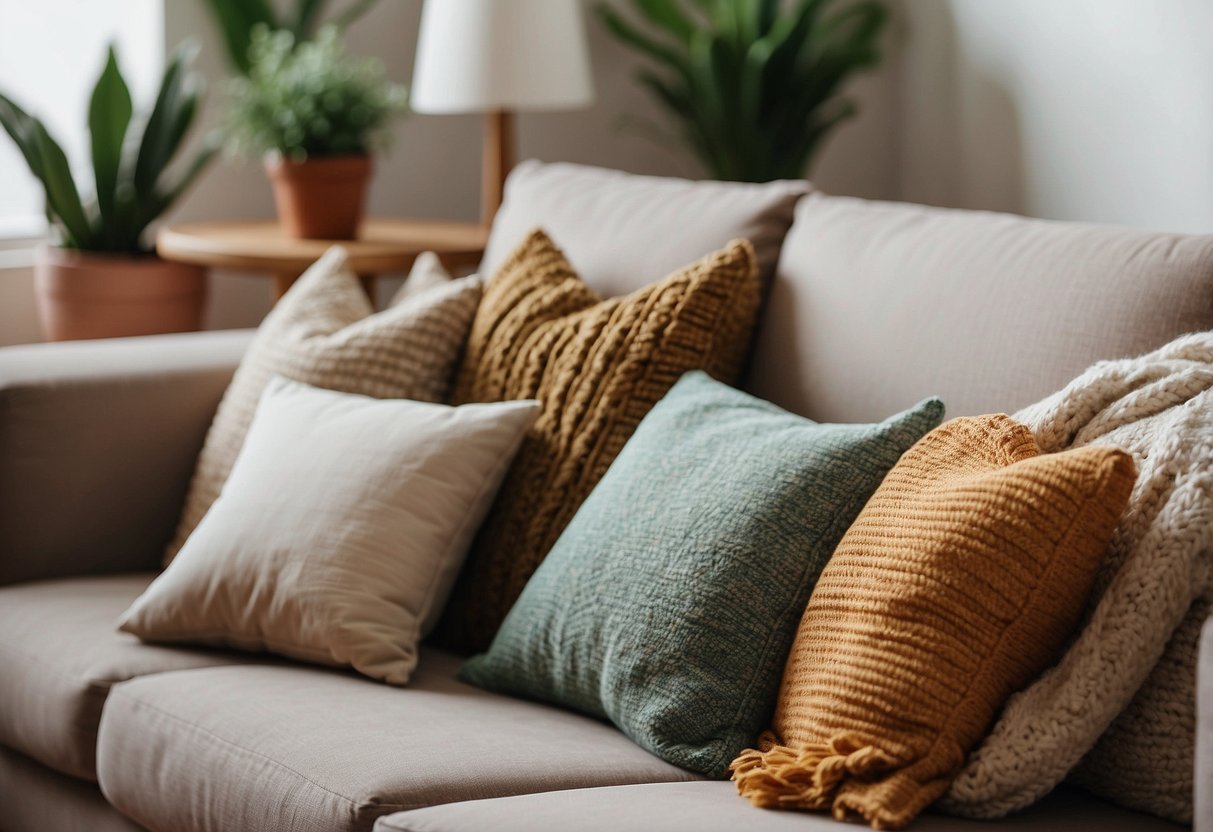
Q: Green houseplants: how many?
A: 4